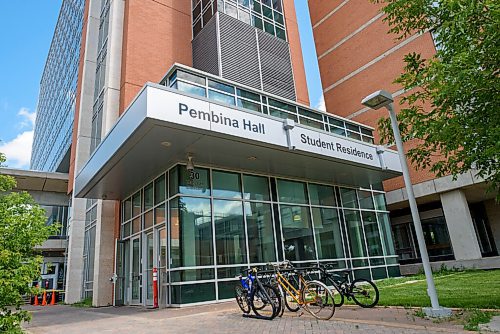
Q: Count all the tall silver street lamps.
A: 1